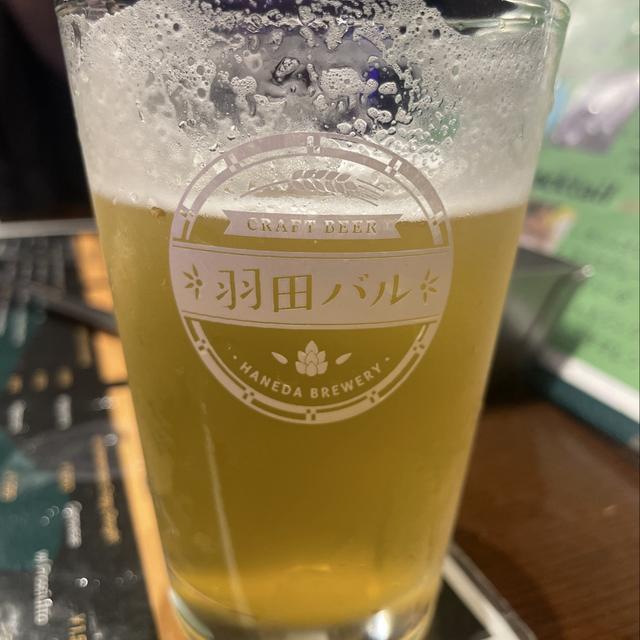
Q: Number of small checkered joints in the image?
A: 10